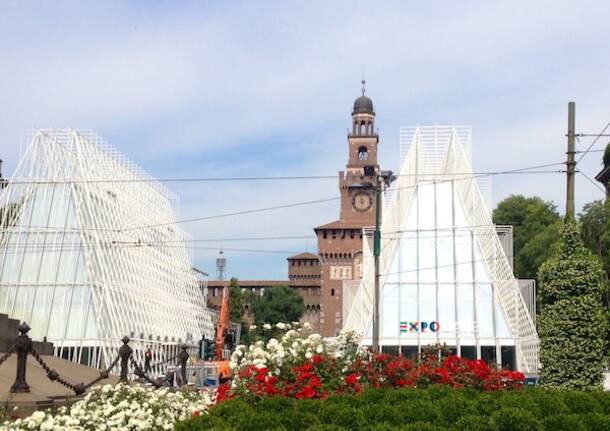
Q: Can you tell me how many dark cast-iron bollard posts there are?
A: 3